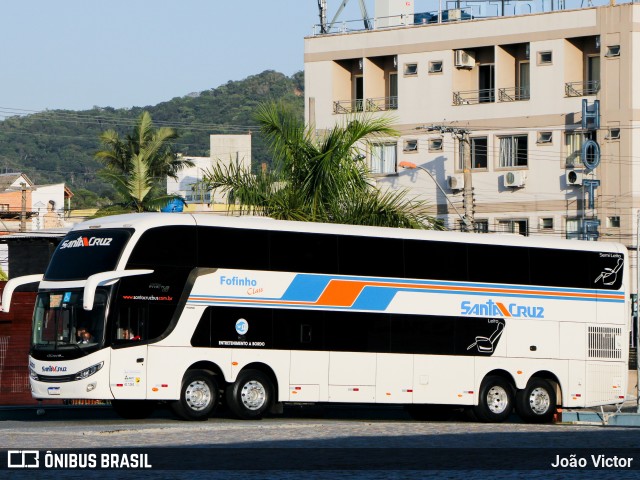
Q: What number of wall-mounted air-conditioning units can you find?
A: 4